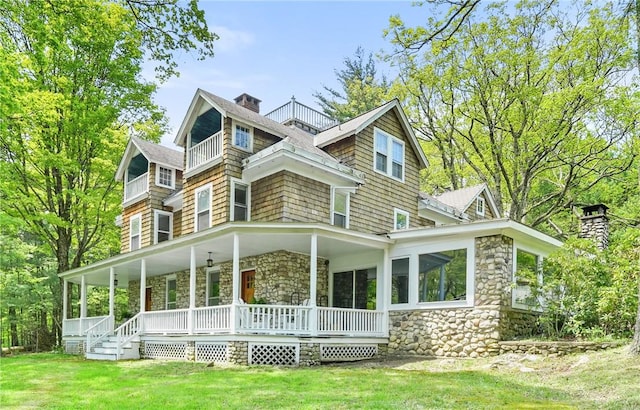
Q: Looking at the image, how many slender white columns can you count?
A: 8